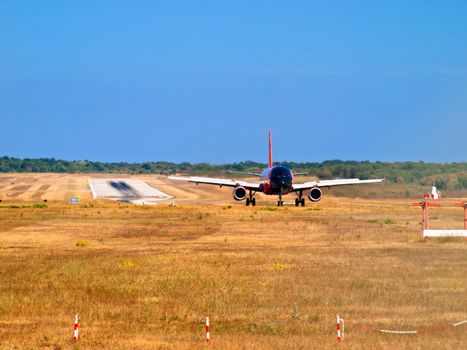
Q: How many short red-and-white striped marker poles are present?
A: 3